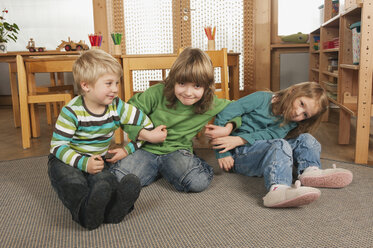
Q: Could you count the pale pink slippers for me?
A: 2